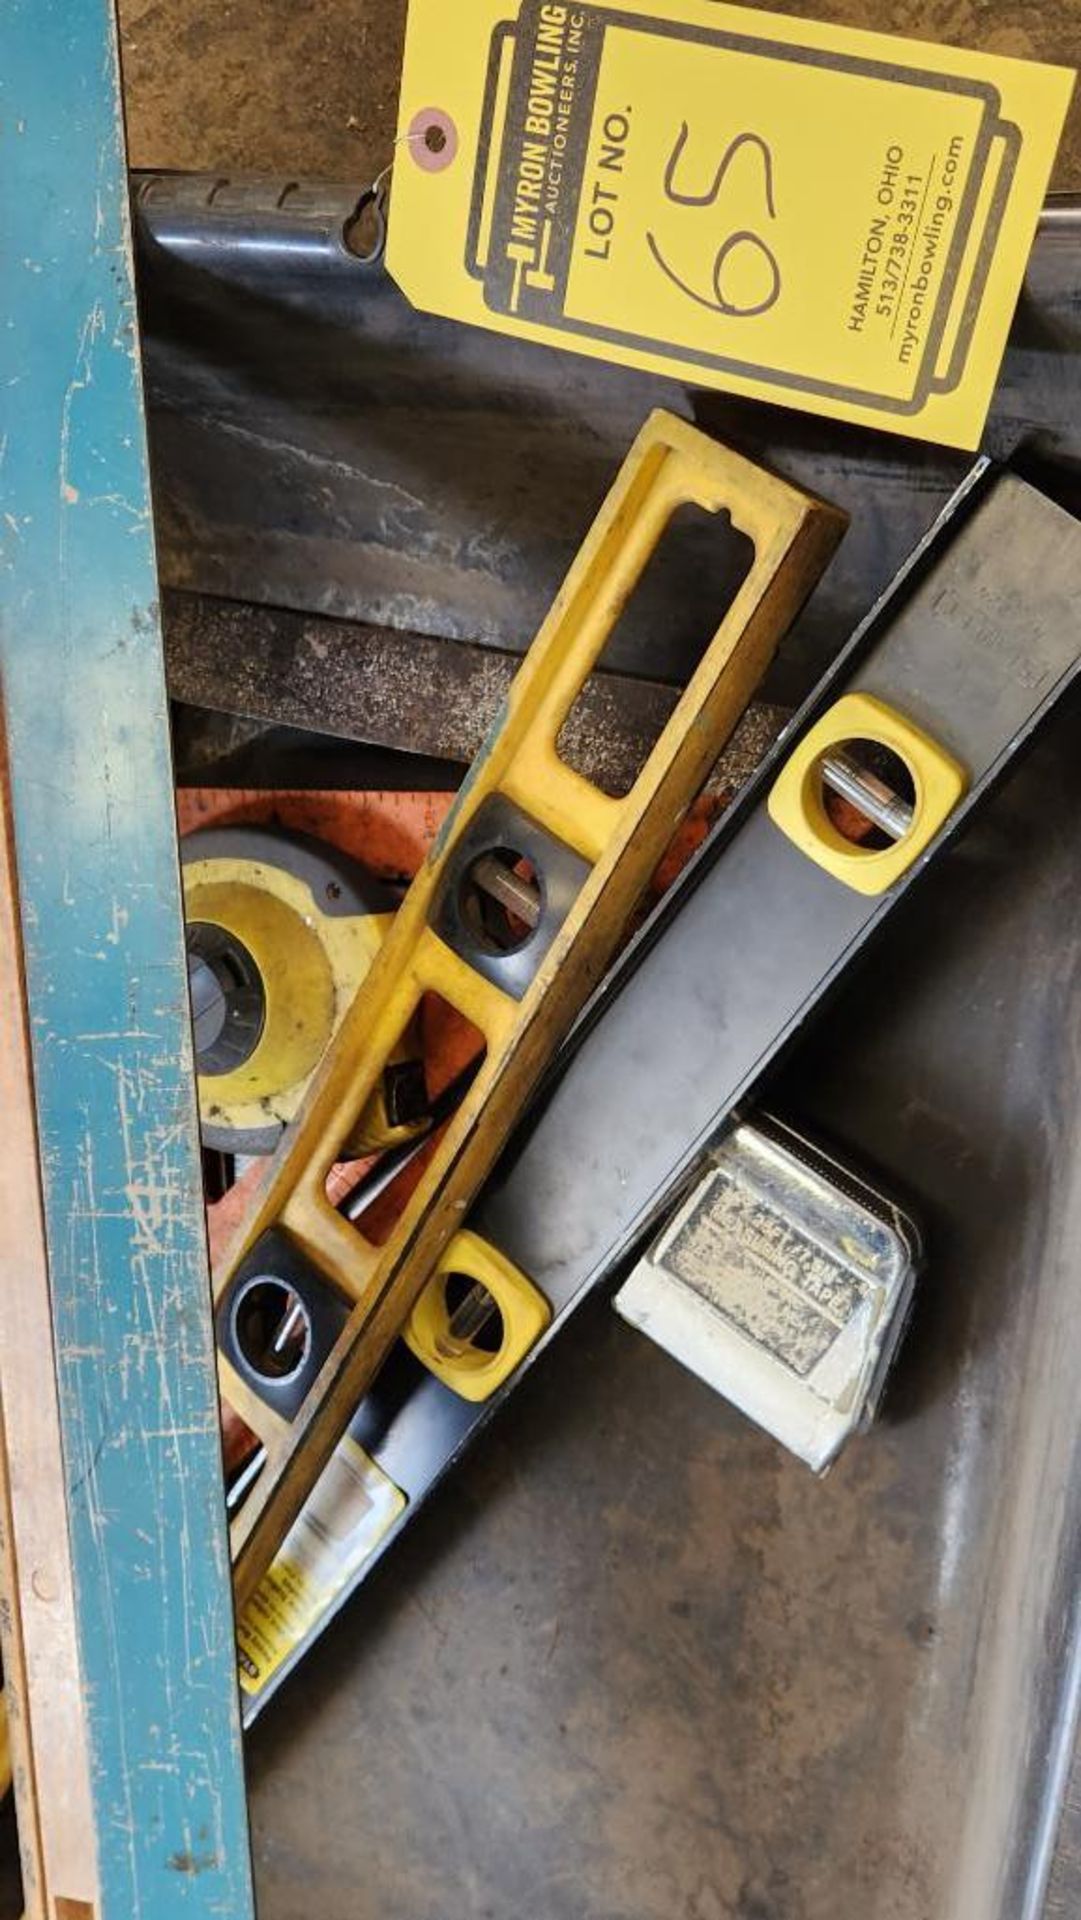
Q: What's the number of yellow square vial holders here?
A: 2